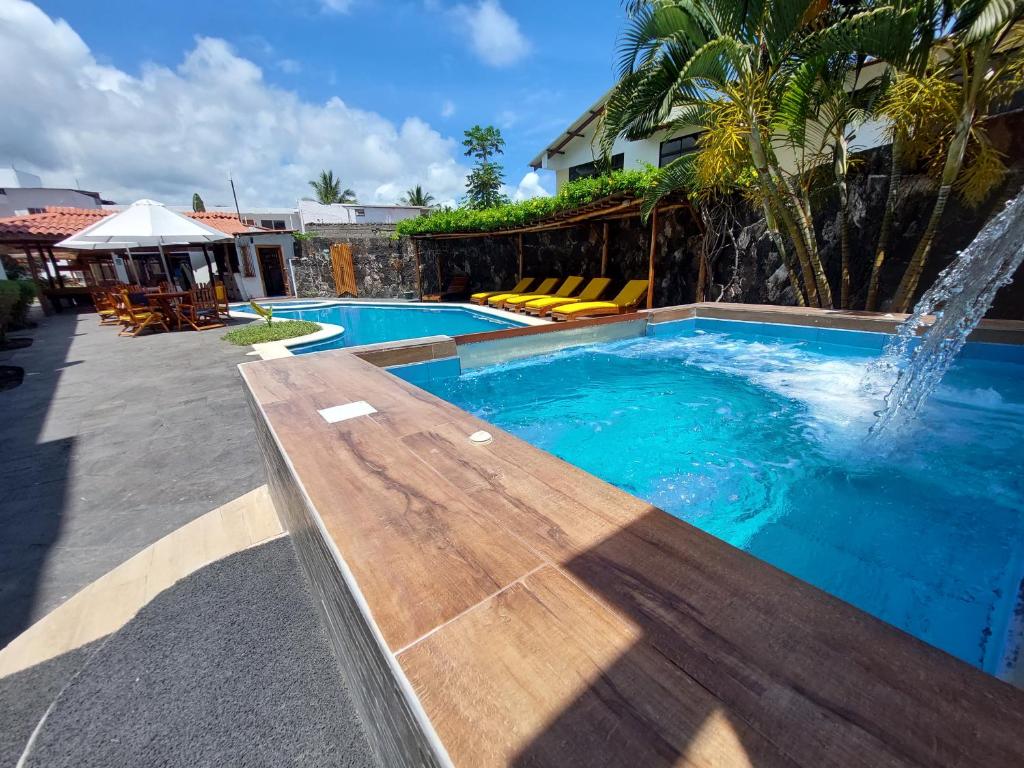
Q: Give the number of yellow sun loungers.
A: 5